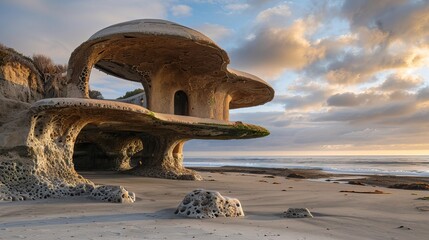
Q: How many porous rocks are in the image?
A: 2